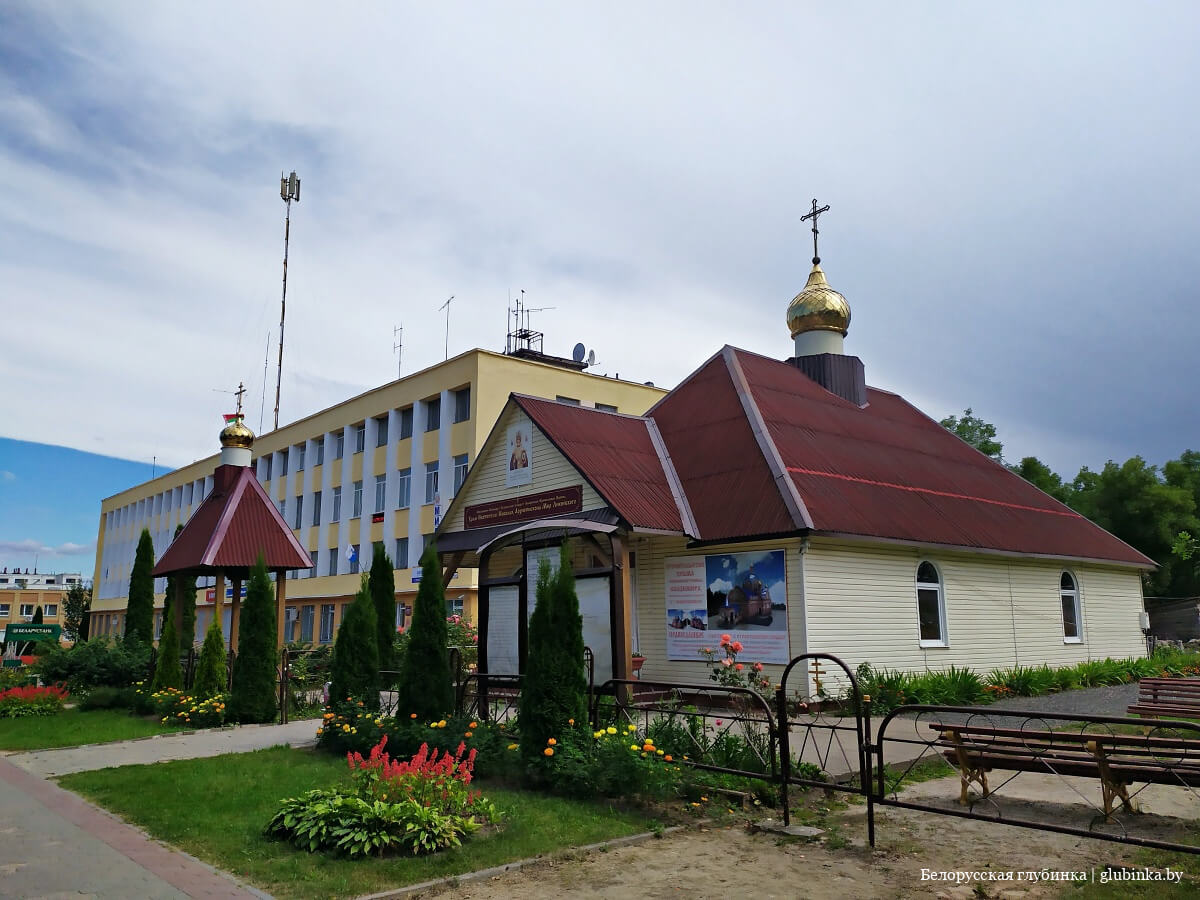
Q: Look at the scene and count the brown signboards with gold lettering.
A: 1